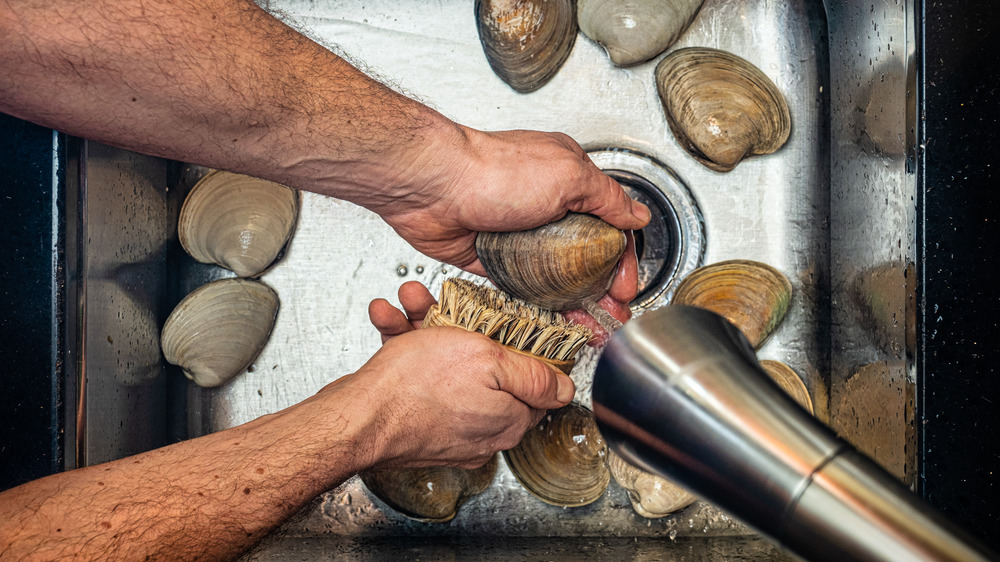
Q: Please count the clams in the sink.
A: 11